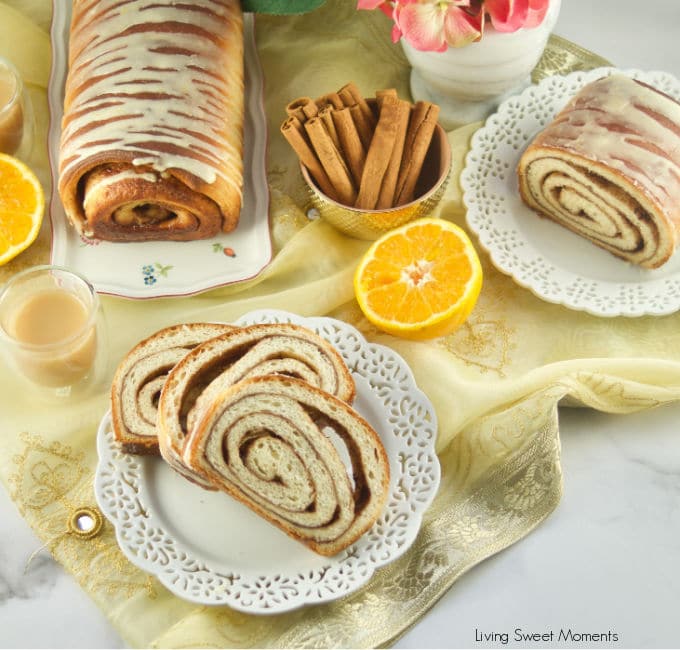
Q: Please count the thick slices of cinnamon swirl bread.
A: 3